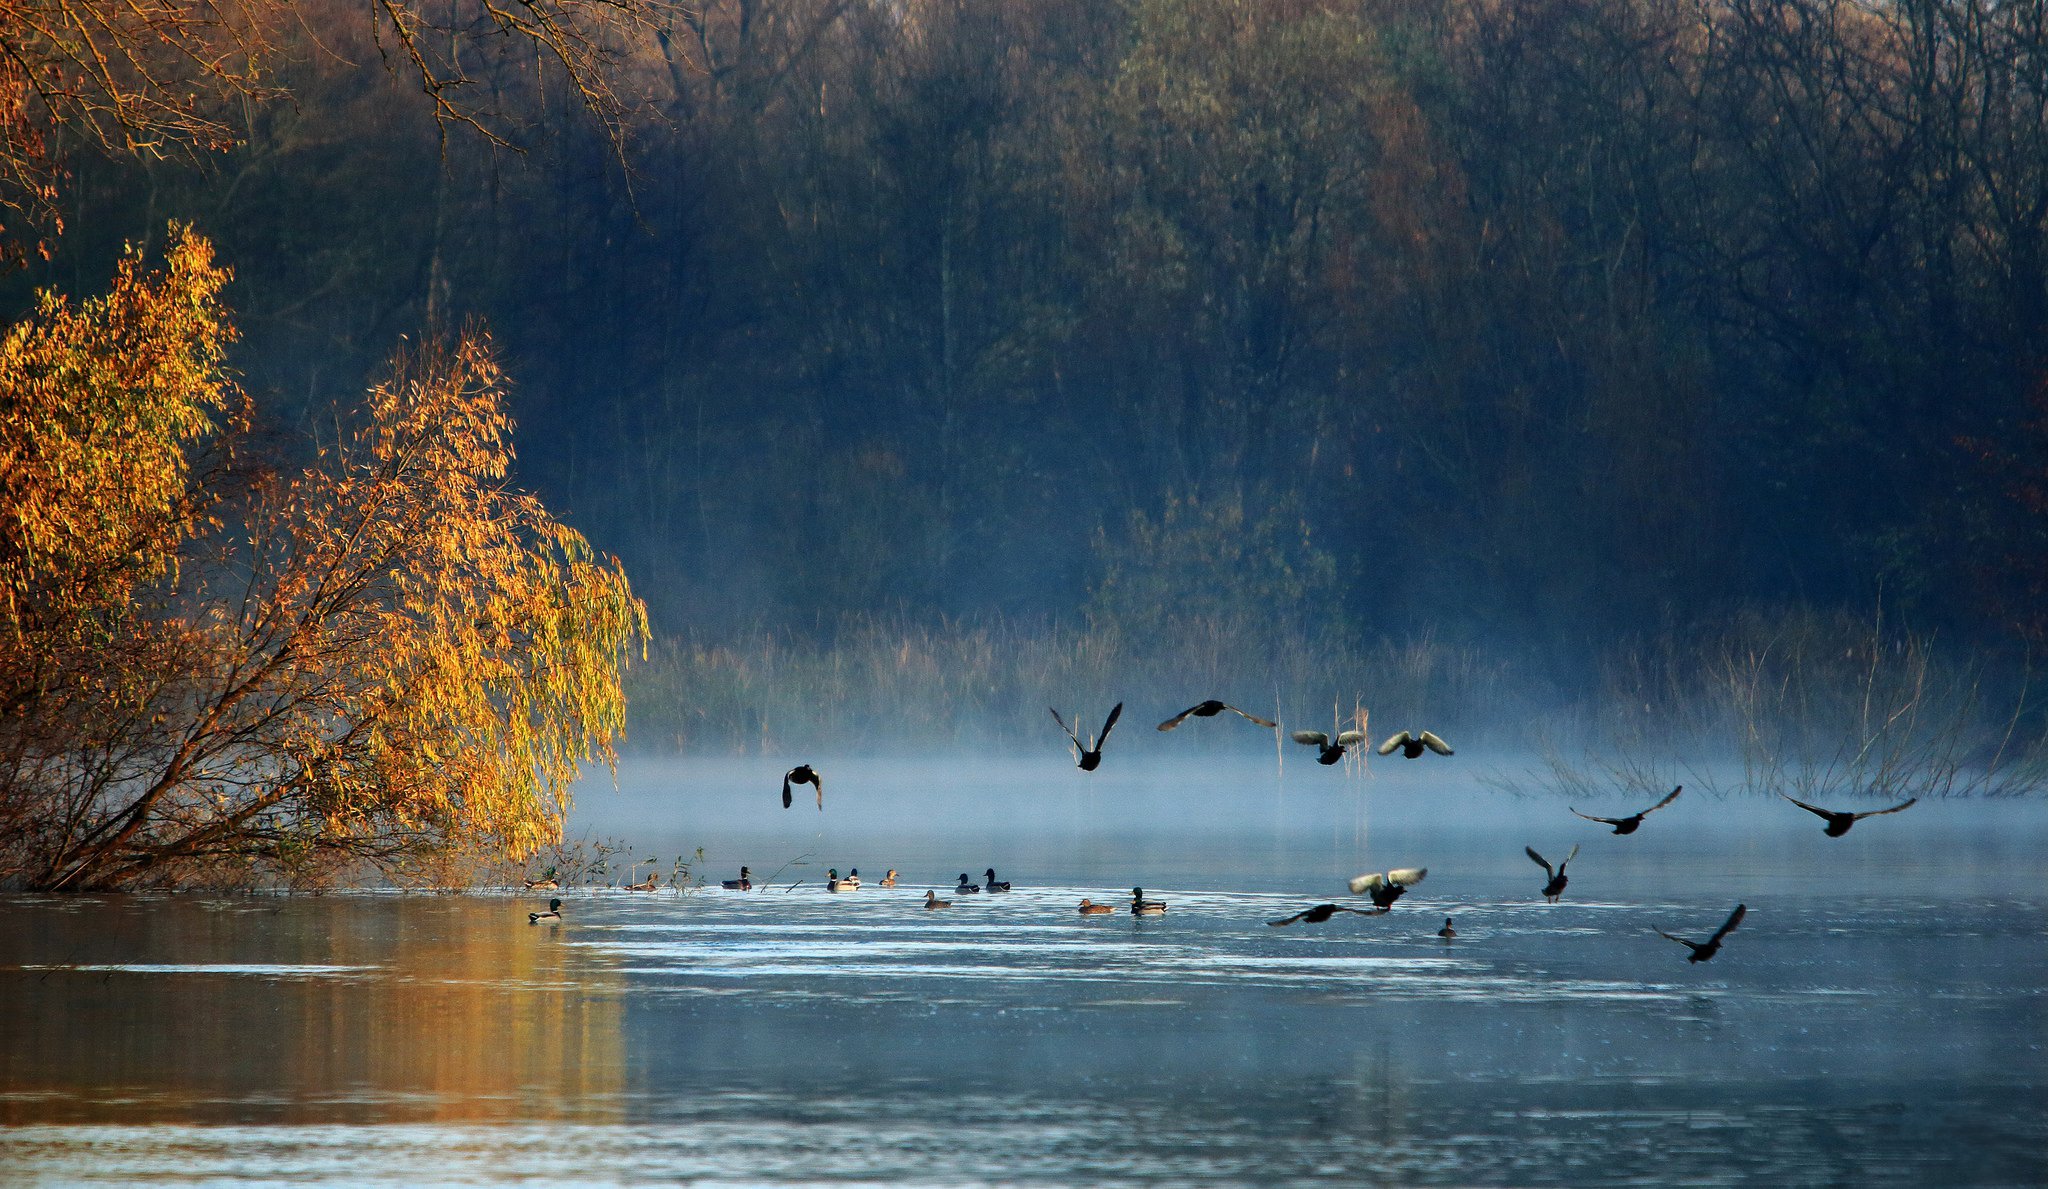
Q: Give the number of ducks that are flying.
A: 11